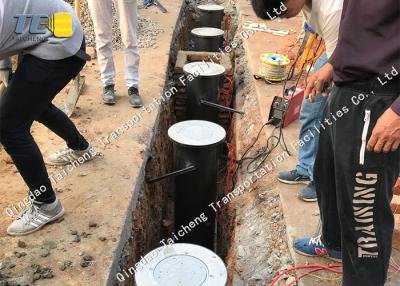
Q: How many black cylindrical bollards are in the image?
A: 5